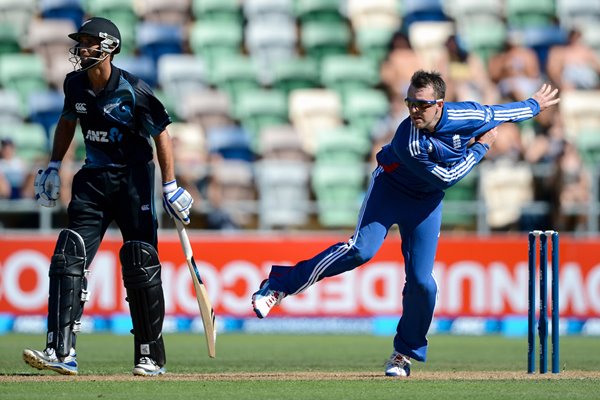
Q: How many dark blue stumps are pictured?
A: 3